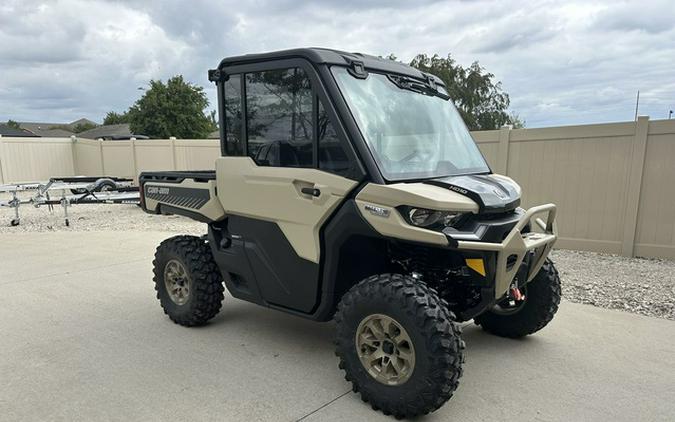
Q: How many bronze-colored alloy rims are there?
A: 2